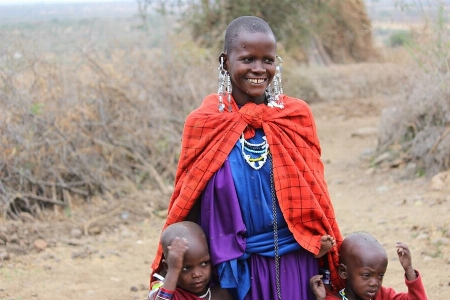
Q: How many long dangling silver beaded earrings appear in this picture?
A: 2